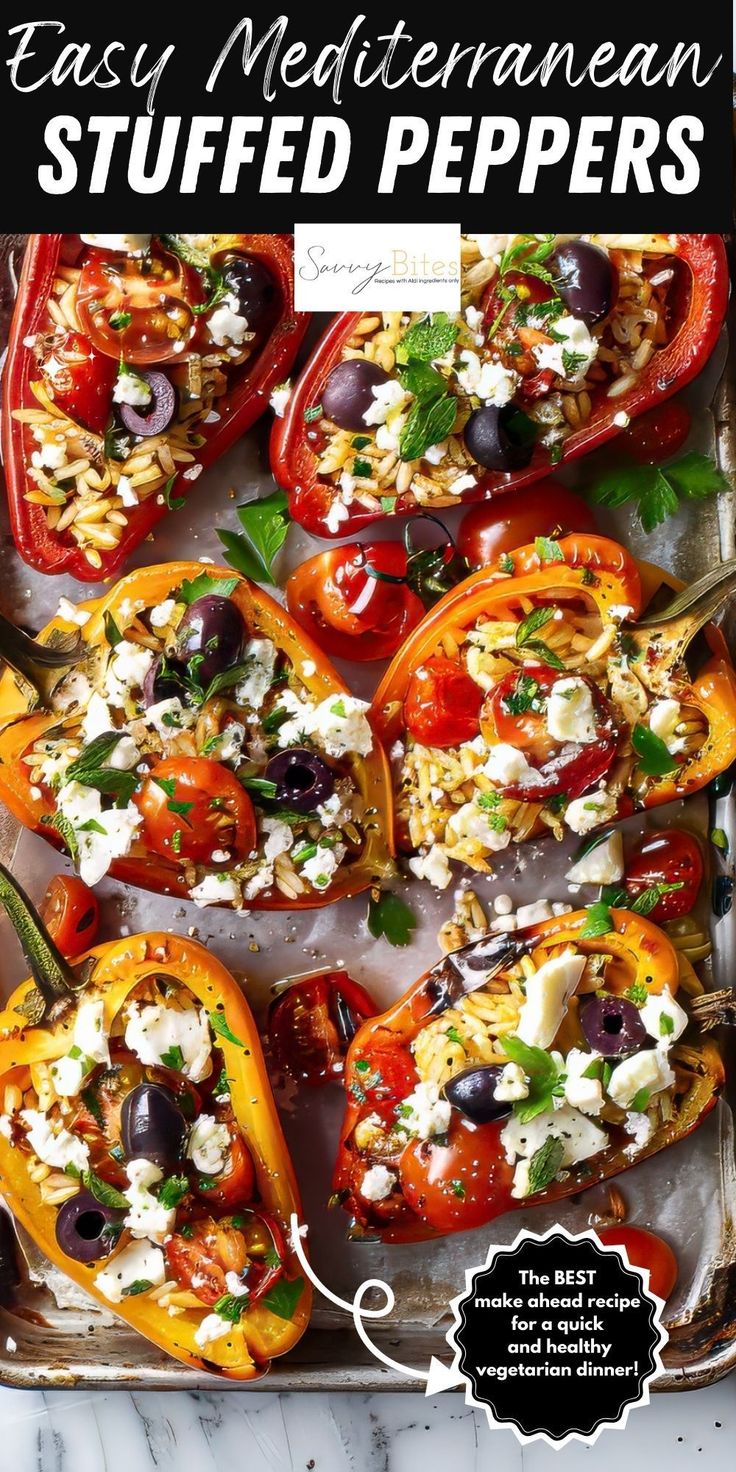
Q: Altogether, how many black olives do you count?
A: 12